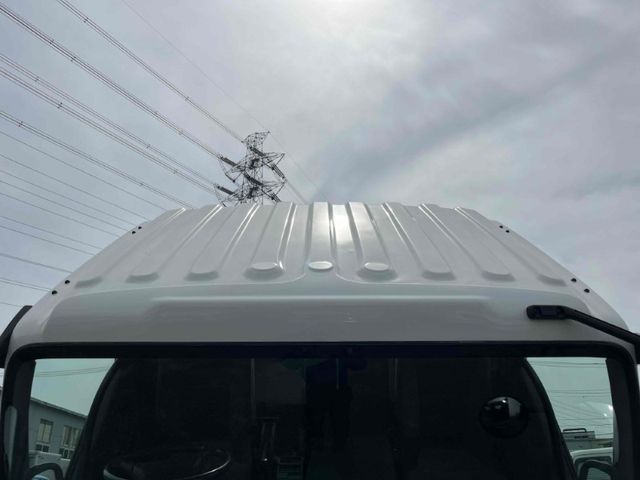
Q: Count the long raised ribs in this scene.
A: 9